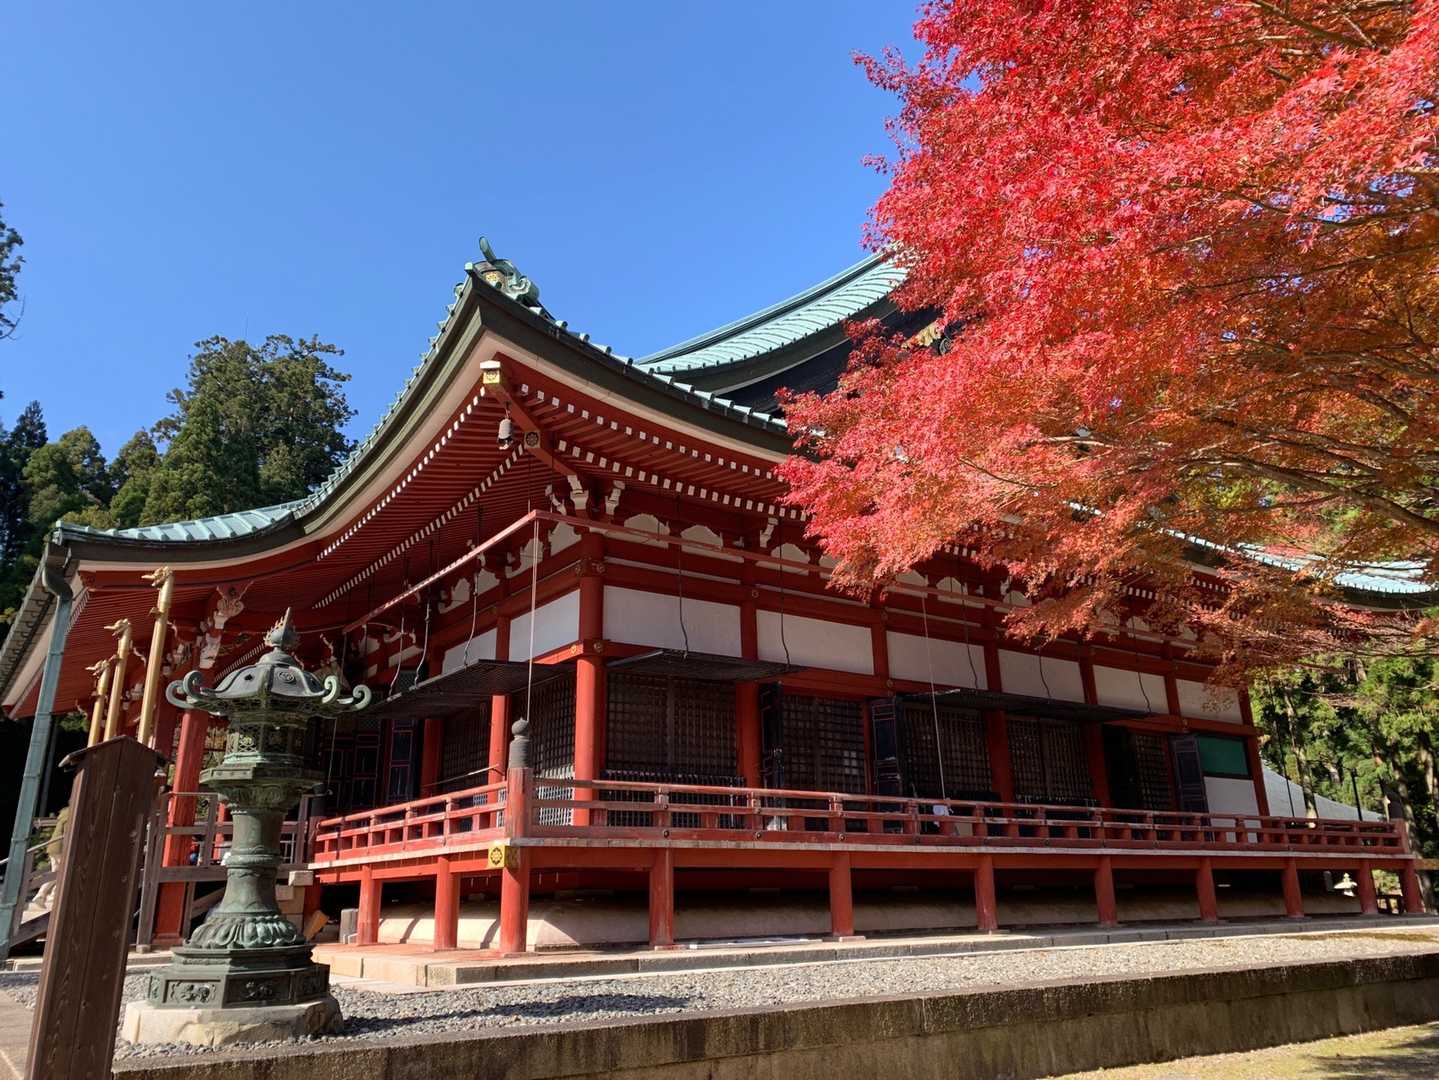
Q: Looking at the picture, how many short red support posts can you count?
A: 11